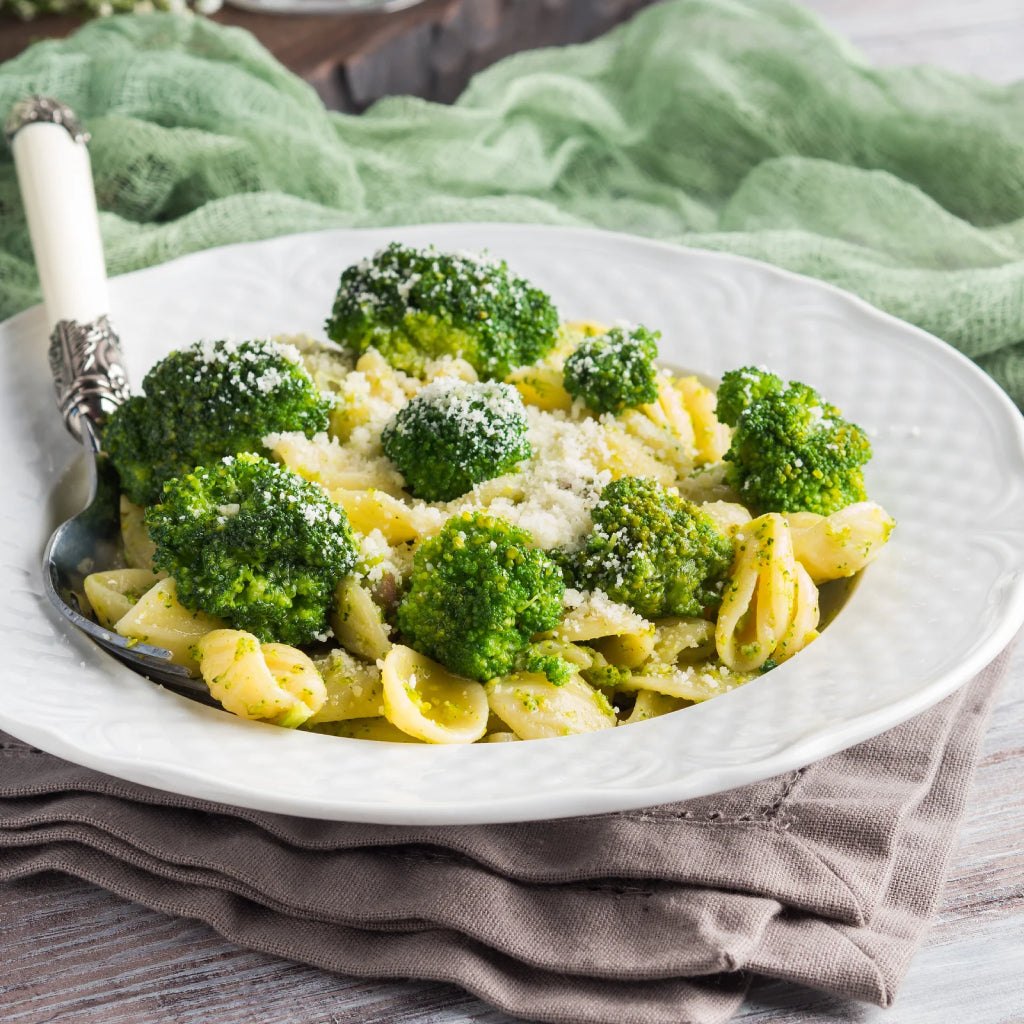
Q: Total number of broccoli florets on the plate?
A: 8